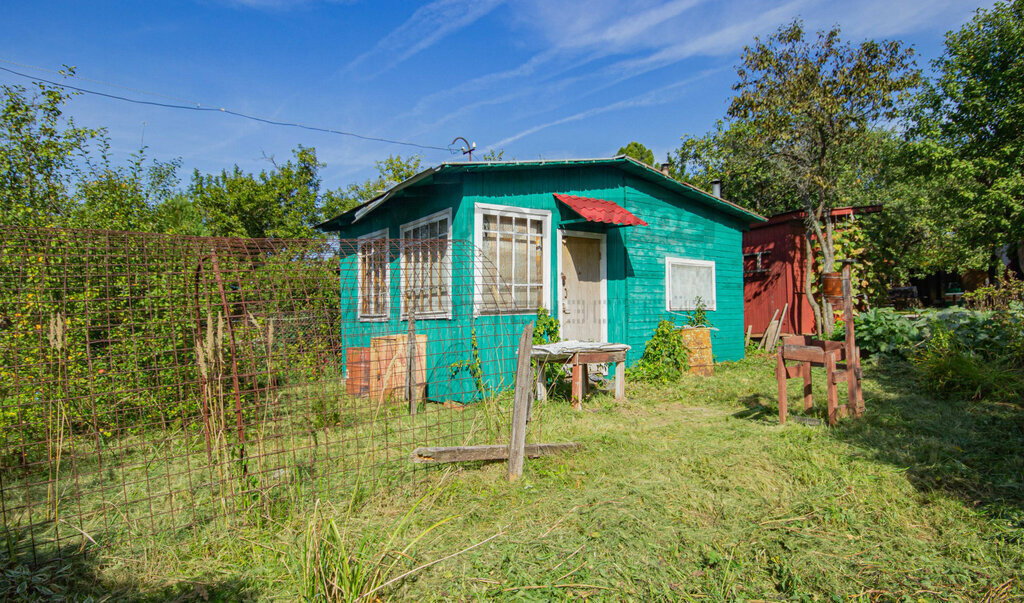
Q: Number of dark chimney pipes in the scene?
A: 2